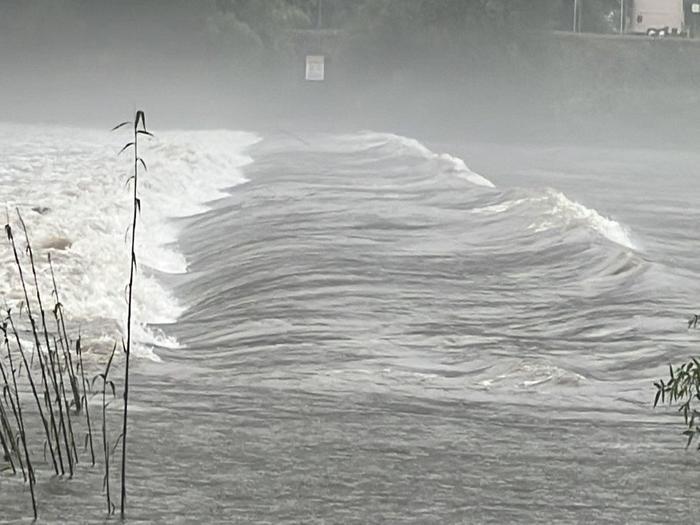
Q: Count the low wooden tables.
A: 0